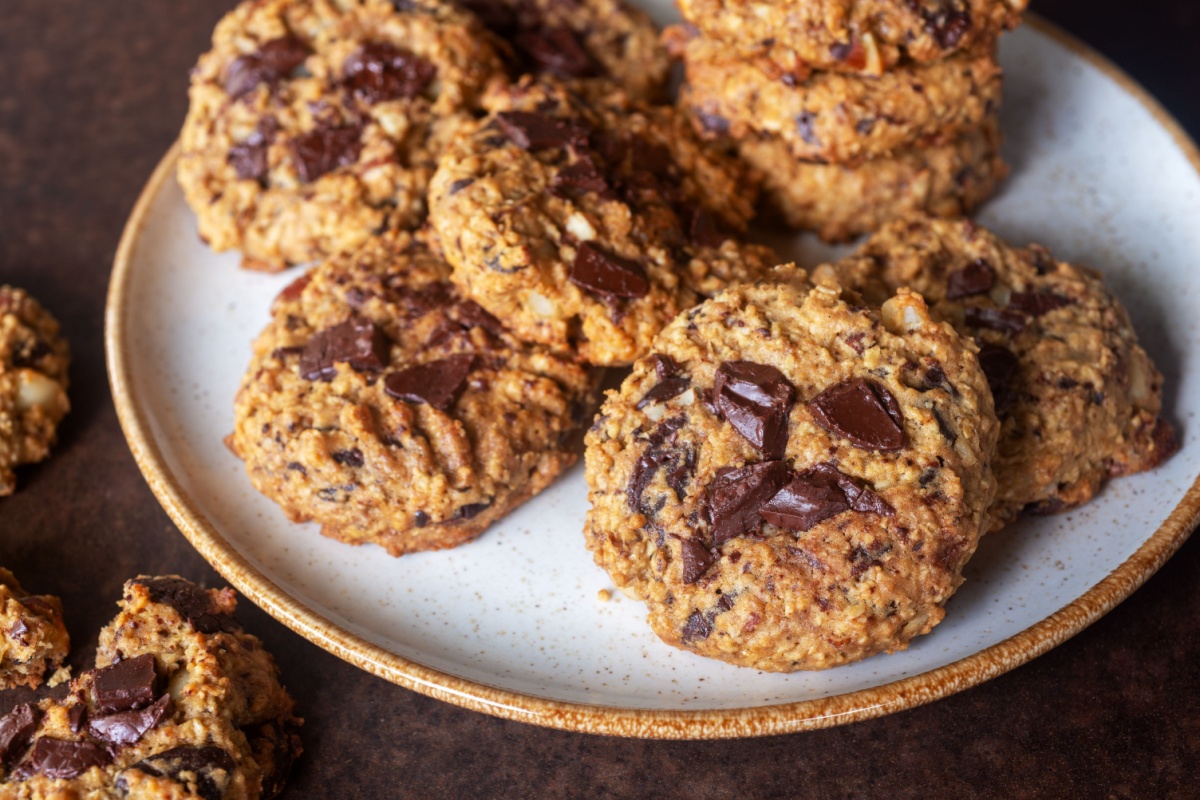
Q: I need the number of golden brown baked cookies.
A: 12